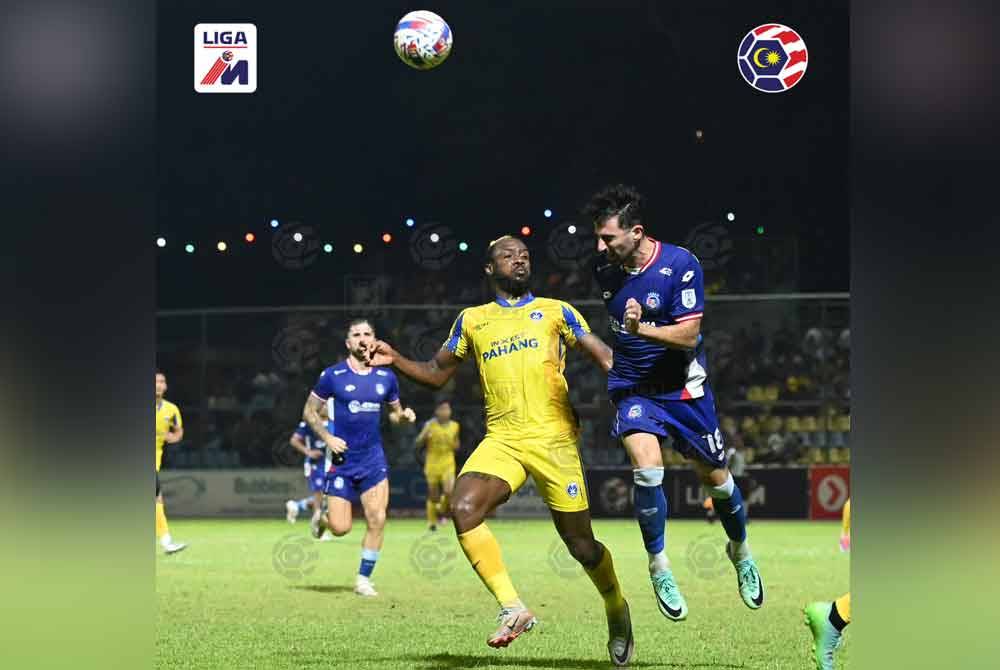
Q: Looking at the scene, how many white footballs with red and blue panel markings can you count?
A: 1